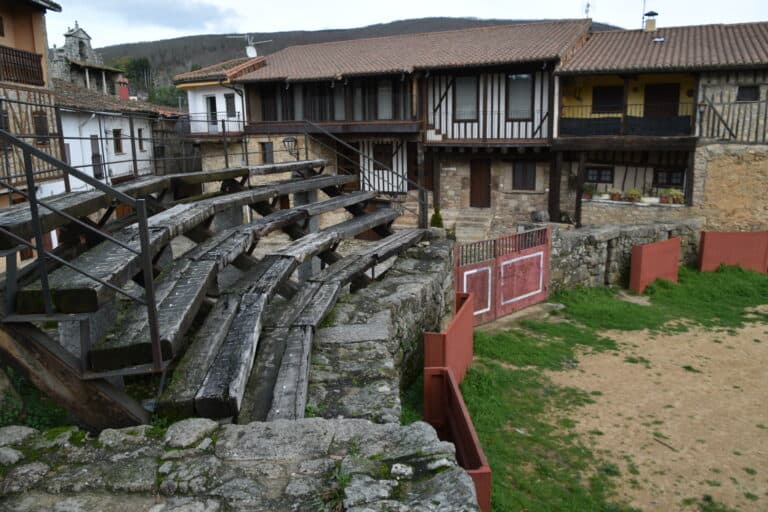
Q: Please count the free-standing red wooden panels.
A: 4